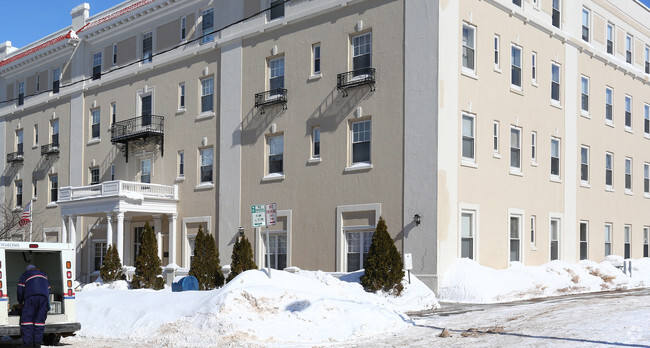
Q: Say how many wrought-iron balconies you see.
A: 5